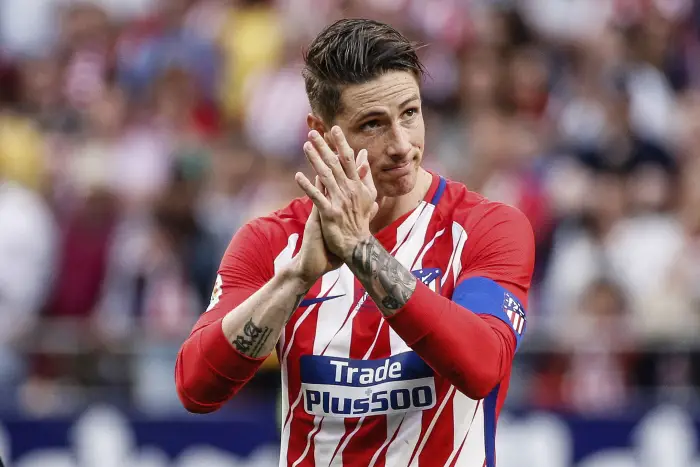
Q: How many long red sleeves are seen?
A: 2